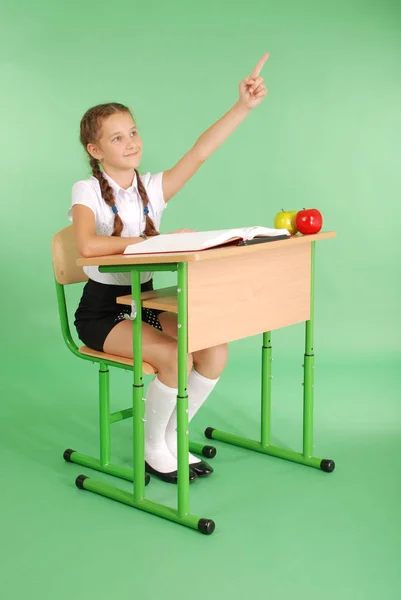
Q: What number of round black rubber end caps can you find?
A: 7